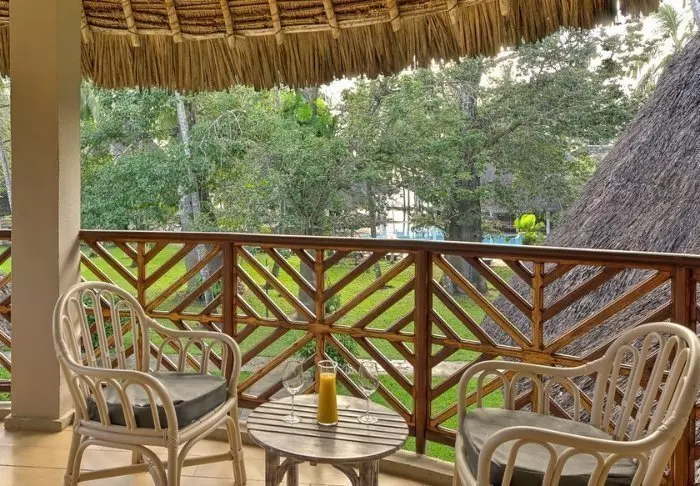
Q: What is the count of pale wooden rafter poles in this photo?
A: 9